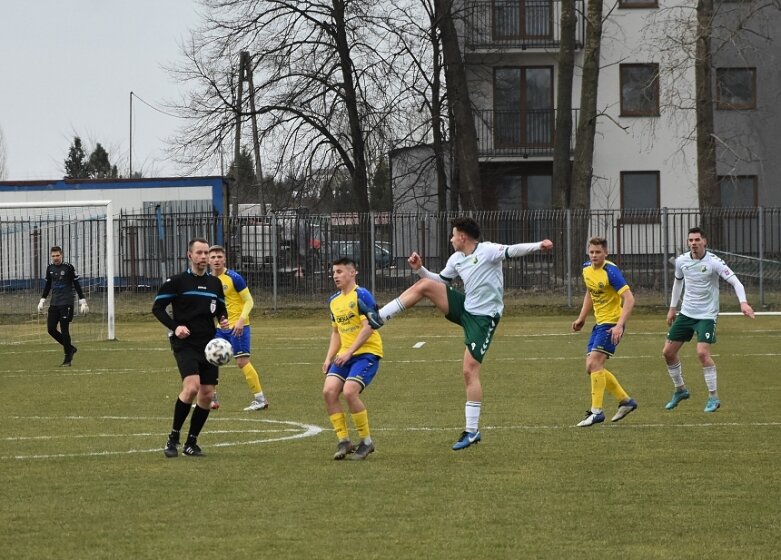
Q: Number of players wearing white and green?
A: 2